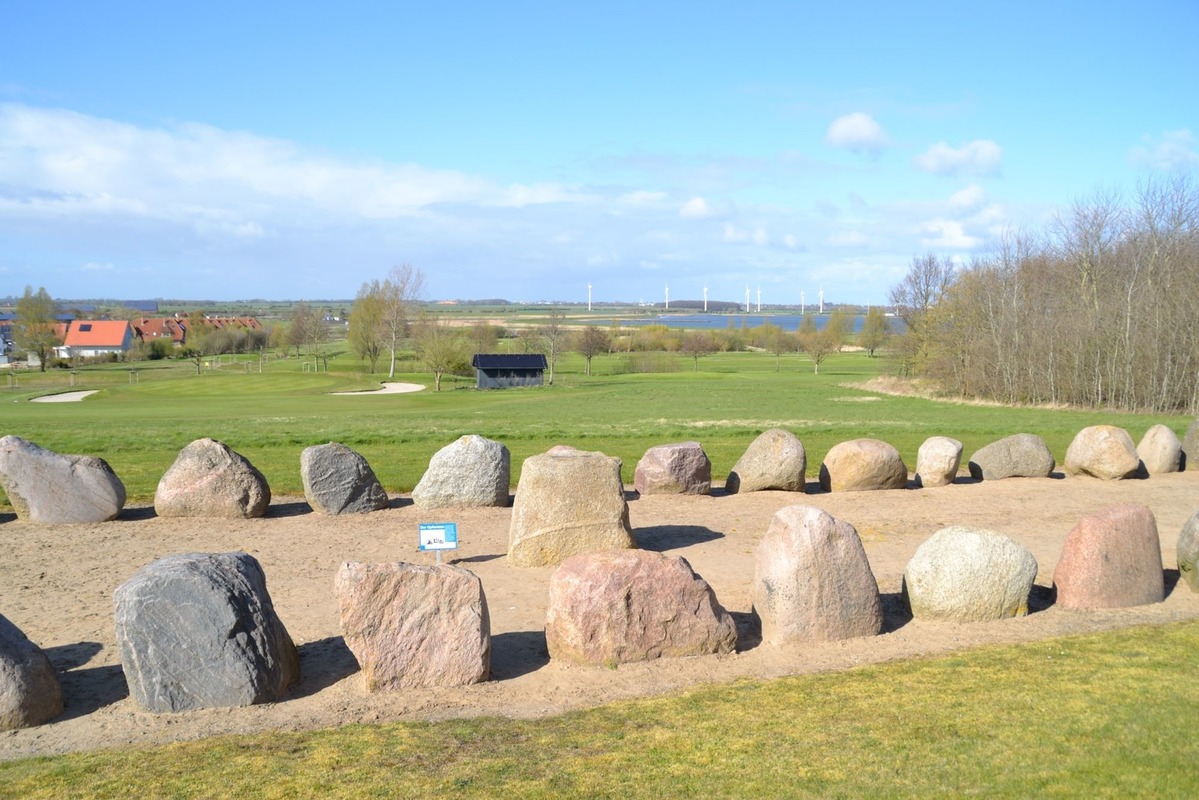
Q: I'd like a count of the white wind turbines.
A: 7